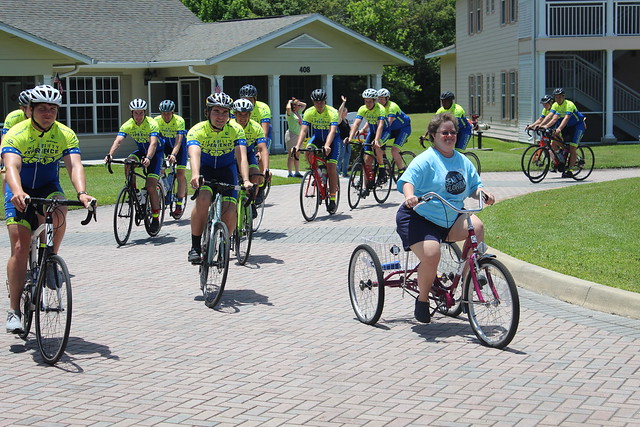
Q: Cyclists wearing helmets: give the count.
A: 13